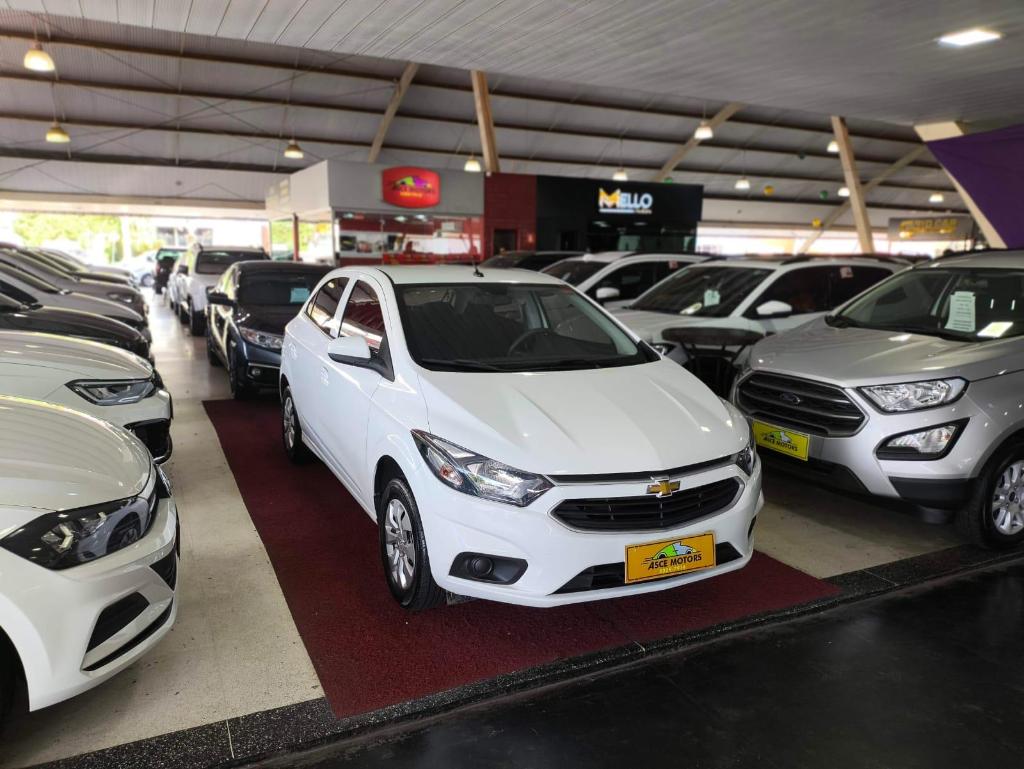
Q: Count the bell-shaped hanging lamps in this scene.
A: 10